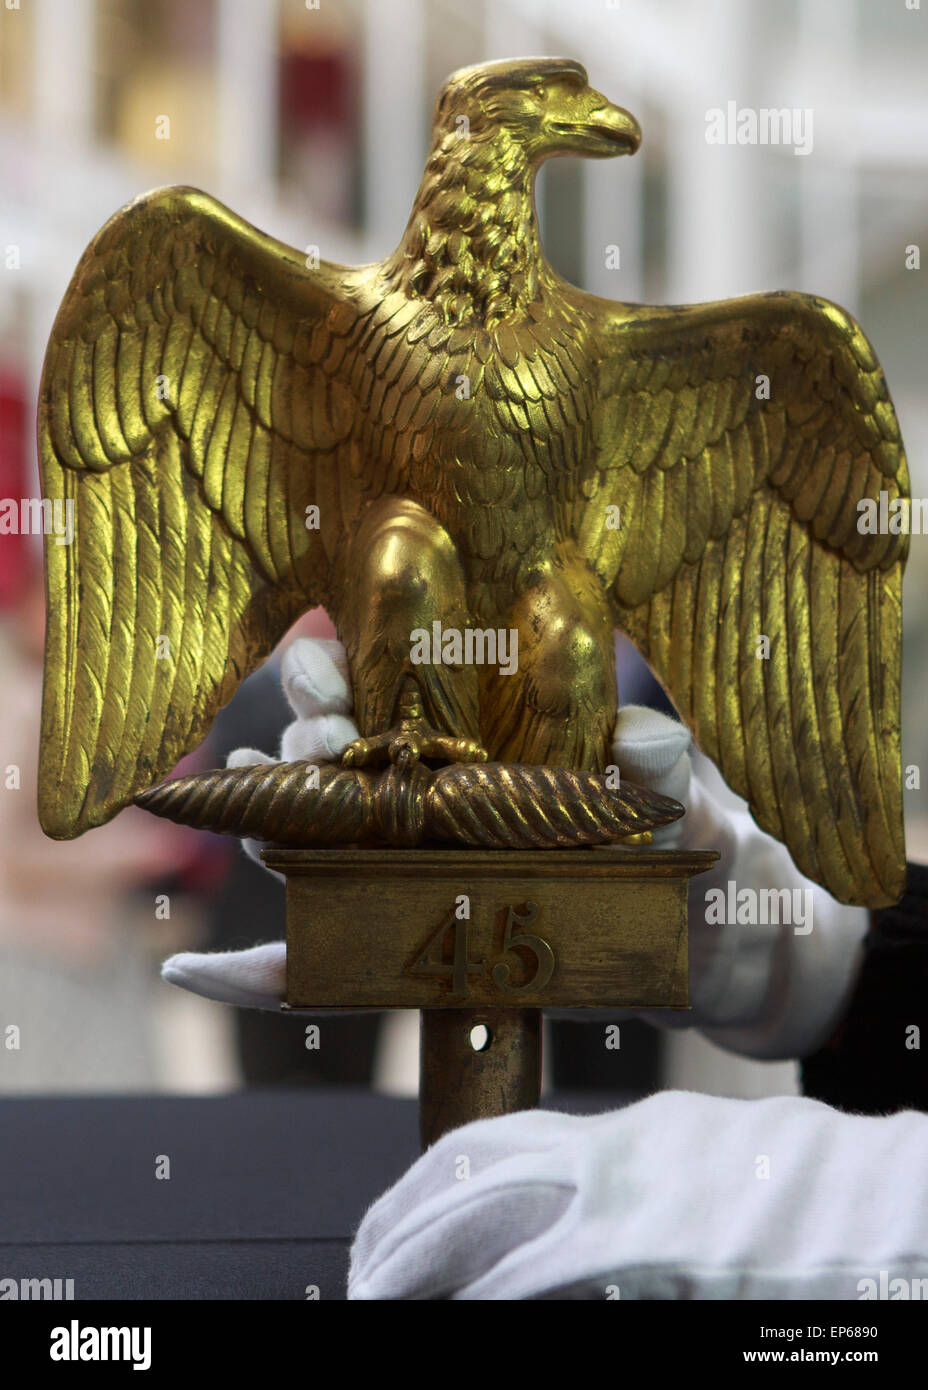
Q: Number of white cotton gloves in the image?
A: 2